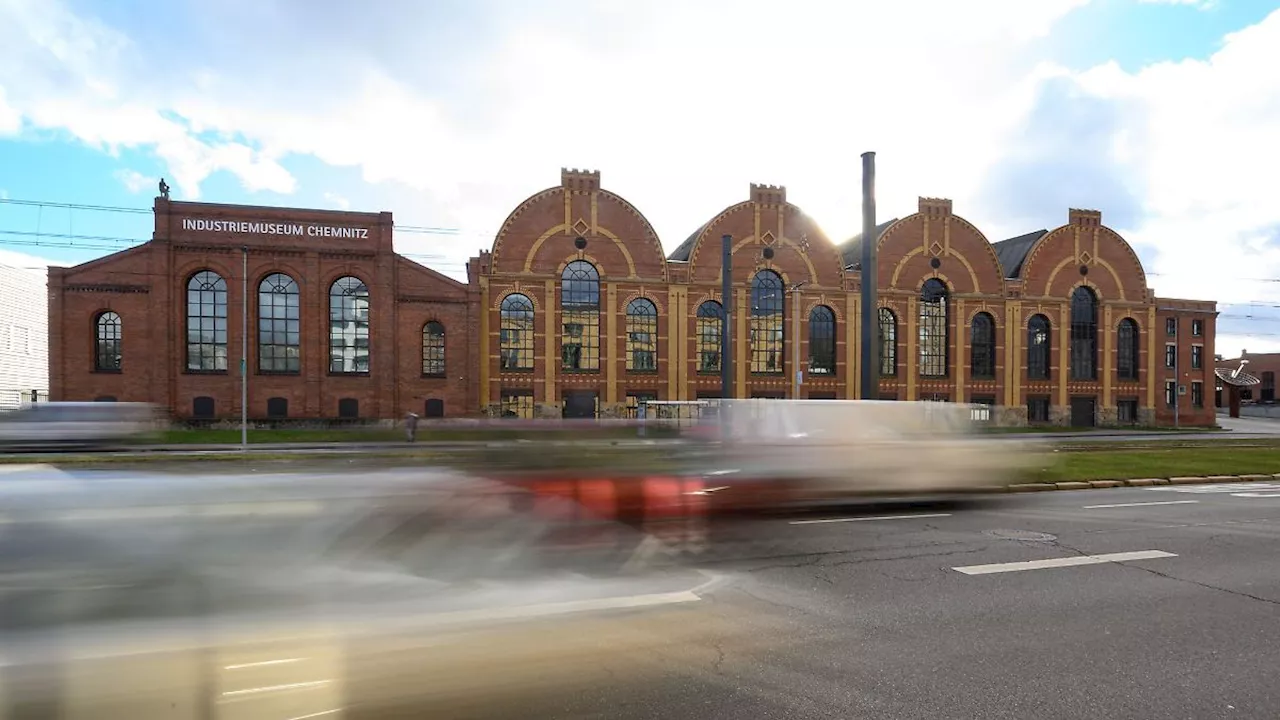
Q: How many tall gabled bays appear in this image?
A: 4